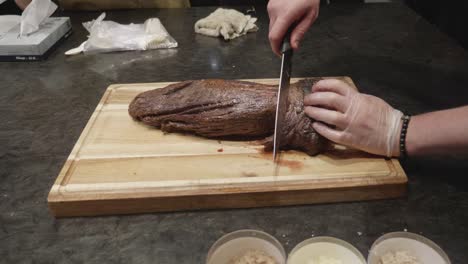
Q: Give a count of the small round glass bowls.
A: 3